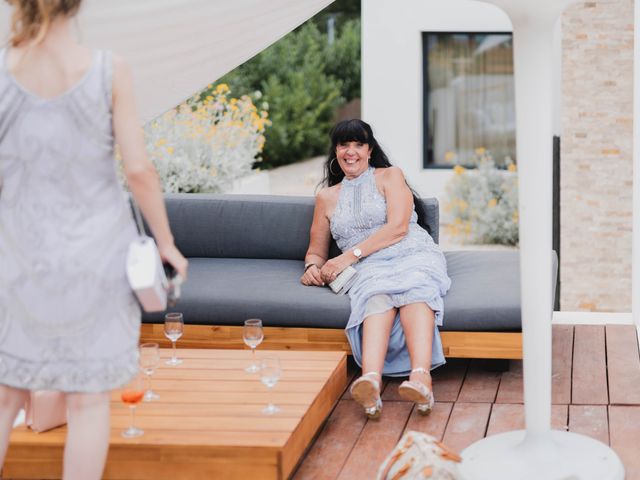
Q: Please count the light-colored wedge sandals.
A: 2